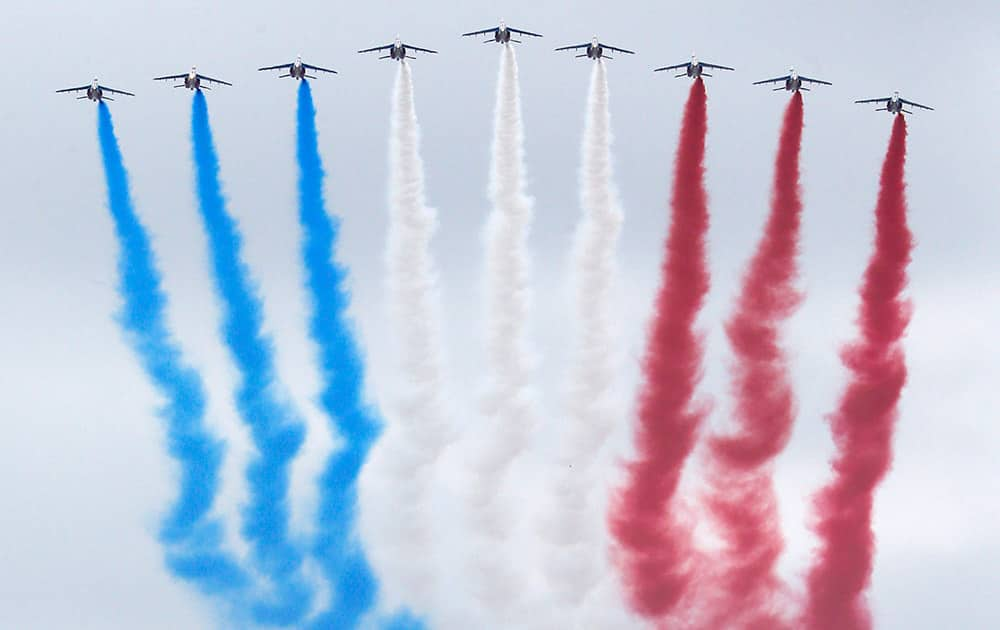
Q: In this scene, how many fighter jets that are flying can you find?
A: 9